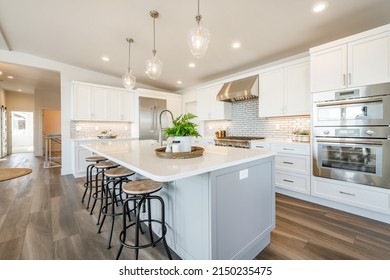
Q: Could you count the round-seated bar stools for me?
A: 4